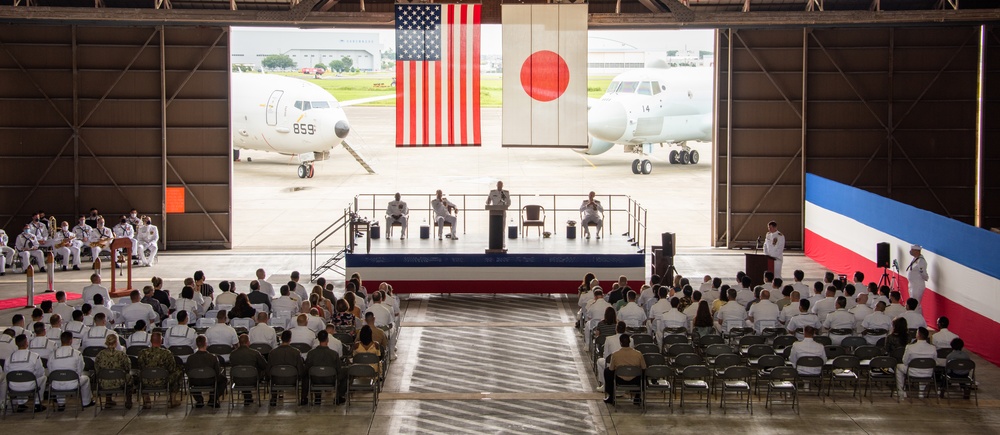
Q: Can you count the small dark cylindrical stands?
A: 4